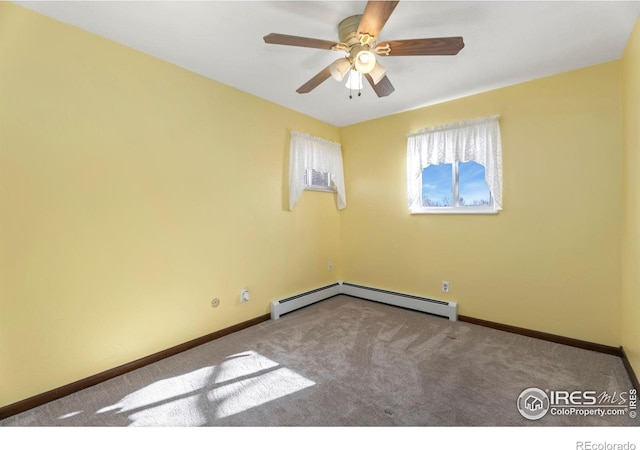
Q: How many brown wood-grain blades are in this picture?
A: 5